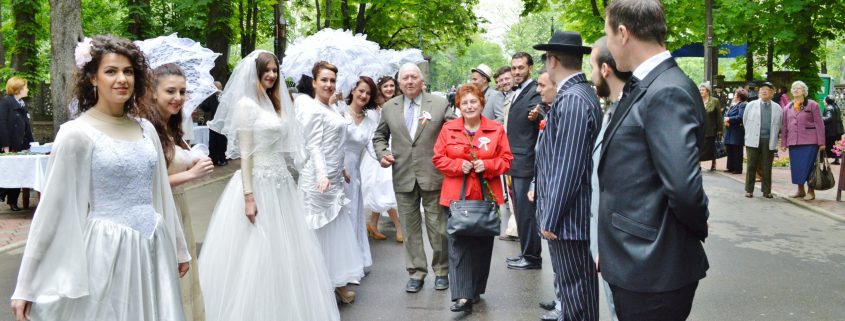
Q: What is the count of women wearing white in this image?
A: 6